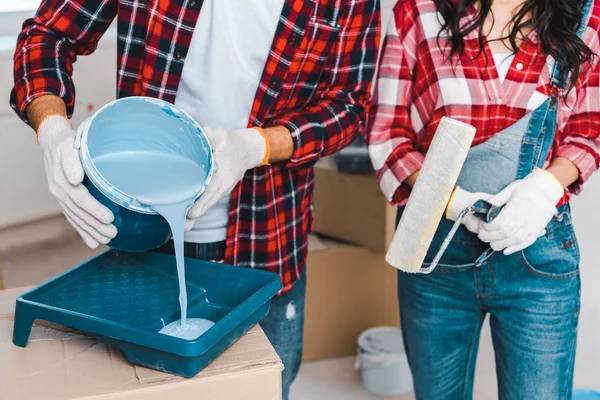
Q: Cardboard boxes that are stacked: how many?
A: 2